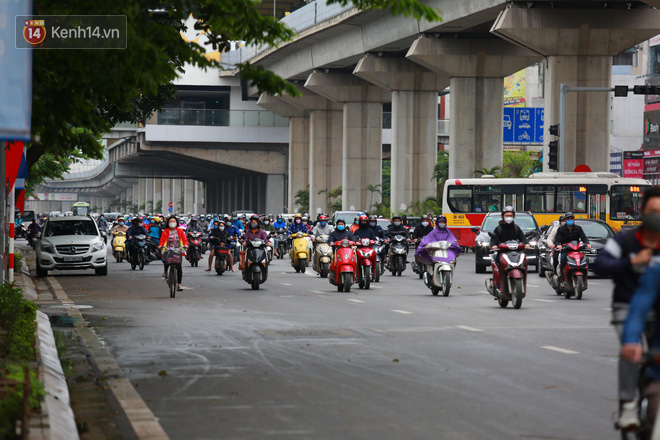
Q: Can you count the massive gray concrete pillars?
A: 6